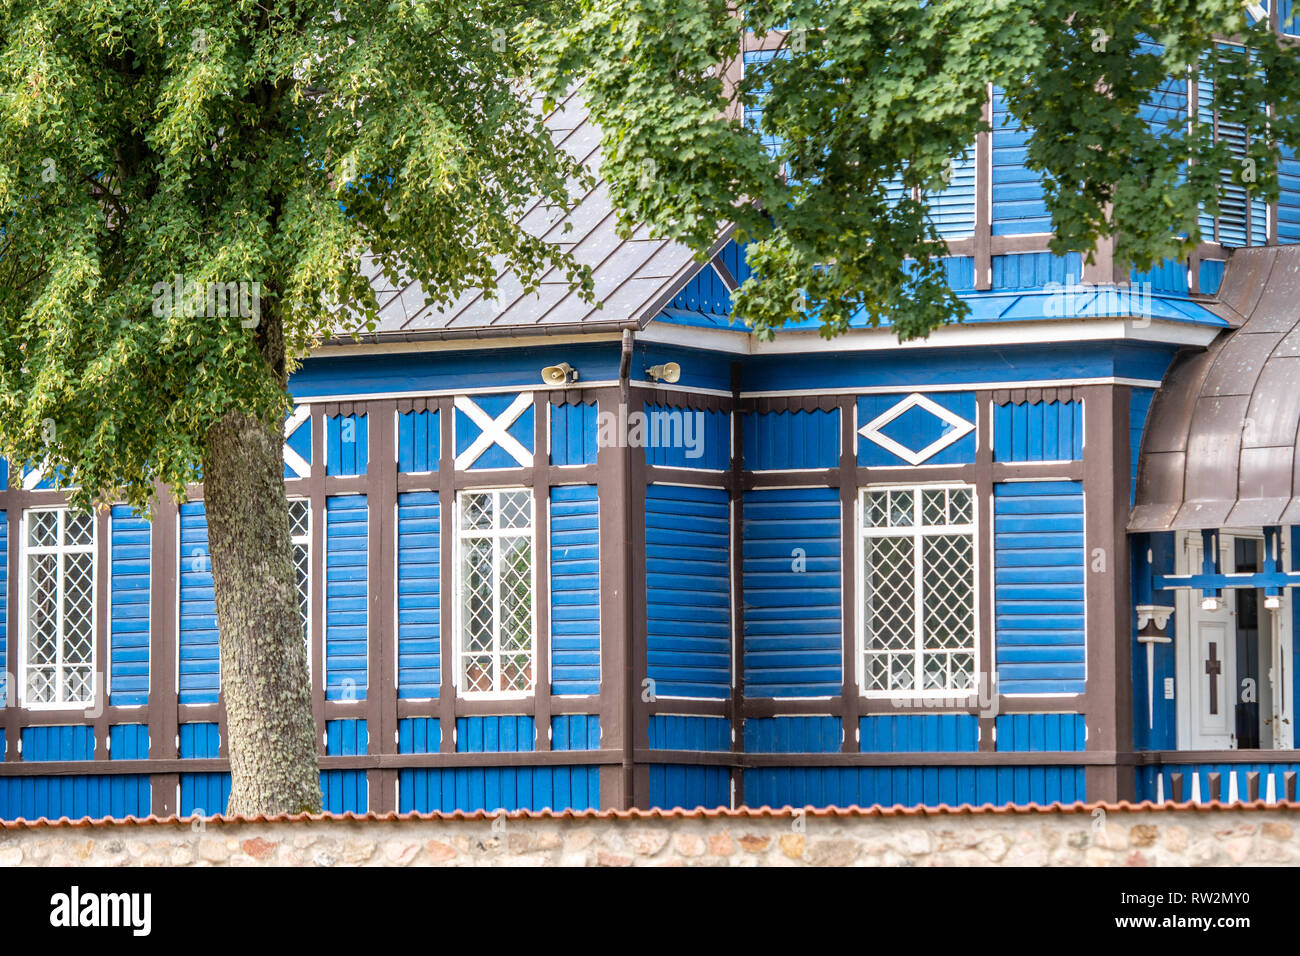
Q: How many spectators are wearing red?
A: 0